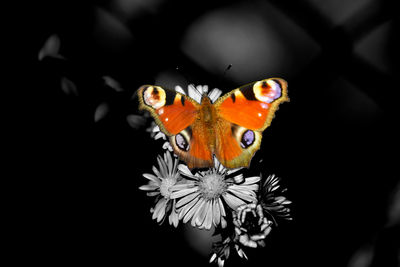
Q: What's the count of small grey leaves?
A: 5